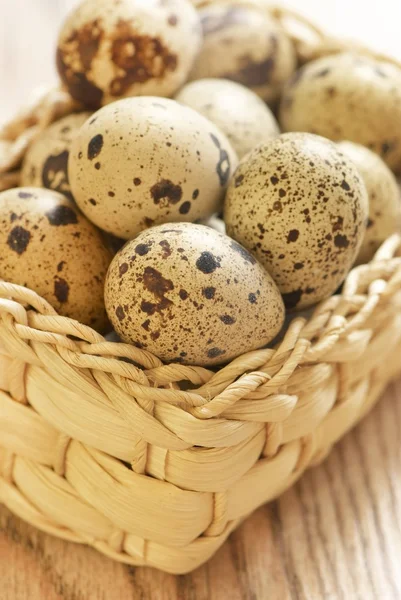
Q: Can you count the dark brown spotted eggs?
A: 10